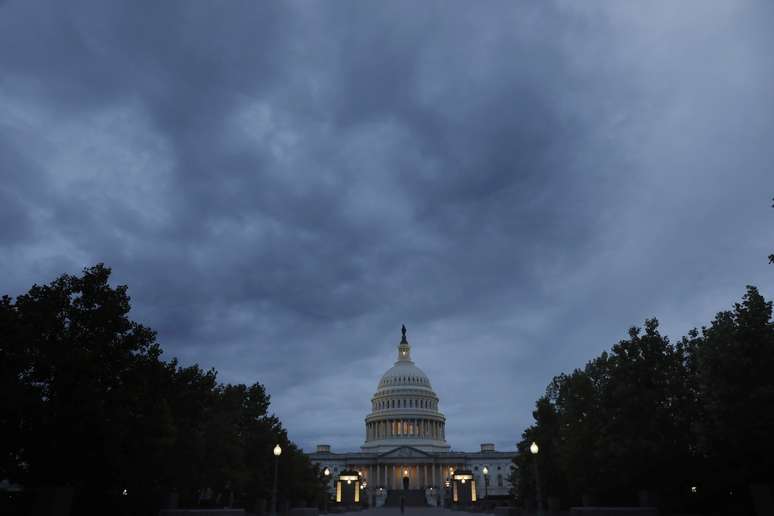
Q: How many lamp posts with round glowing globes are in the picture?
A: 4